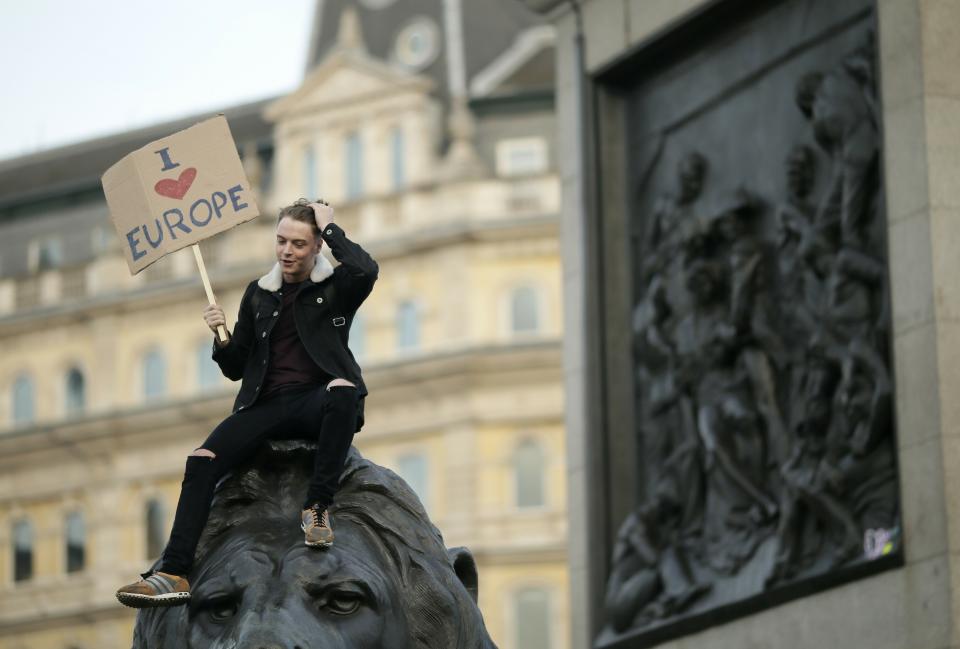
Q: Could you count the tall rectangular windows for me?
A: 3